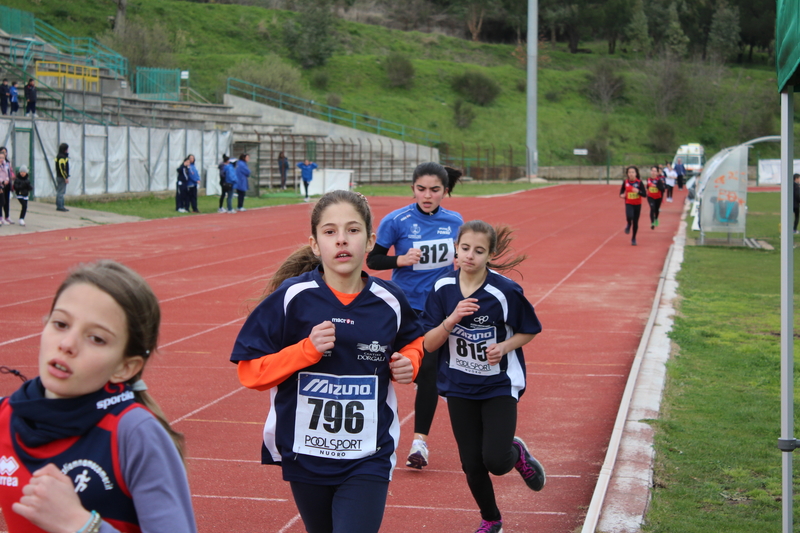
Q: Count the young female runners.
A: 6